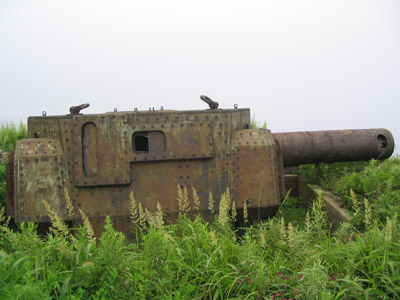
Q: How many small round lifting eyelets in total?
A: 4